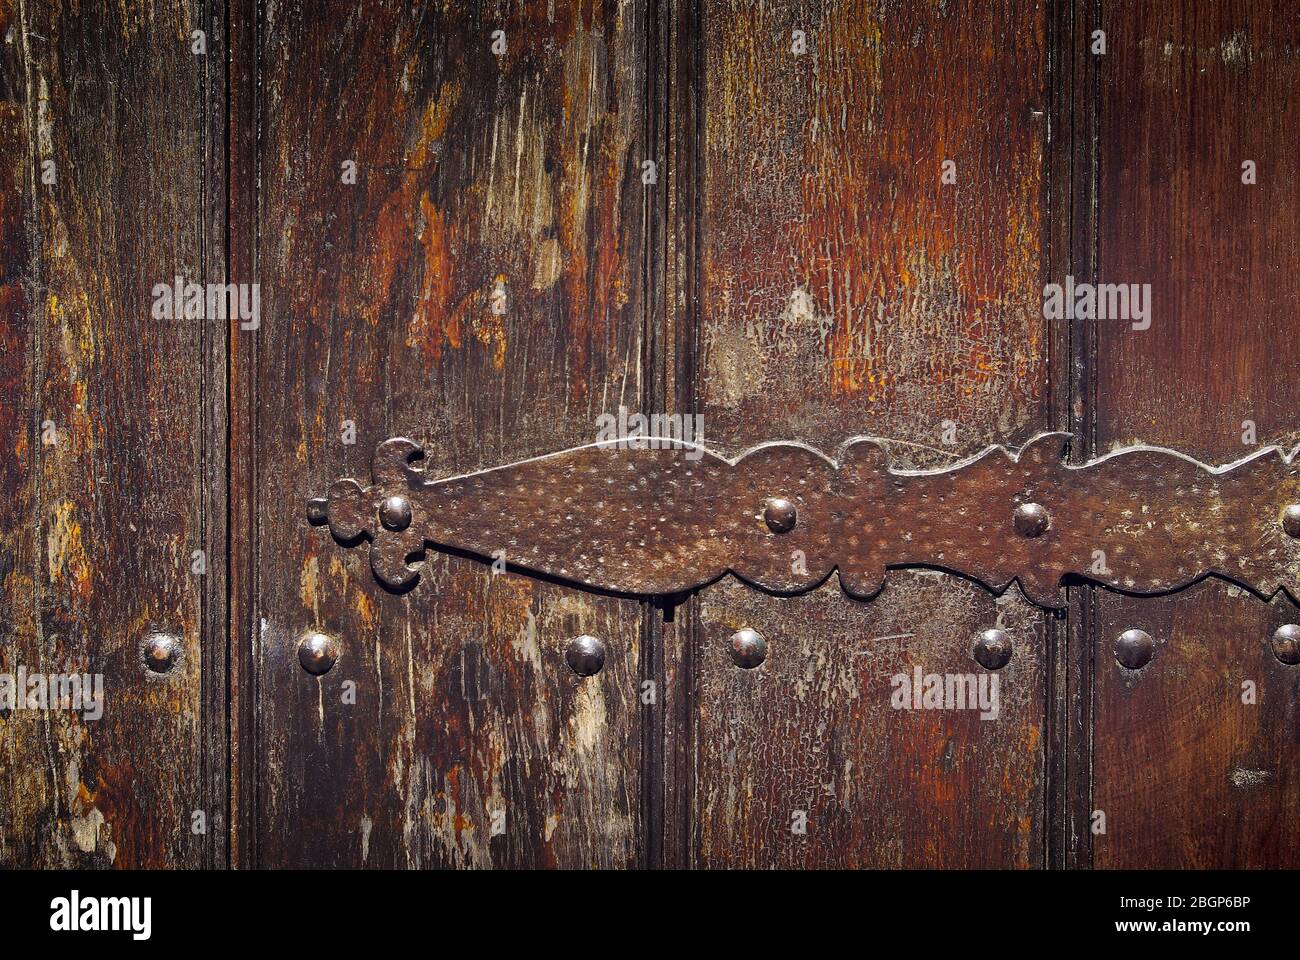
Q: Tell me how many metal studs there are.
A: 11